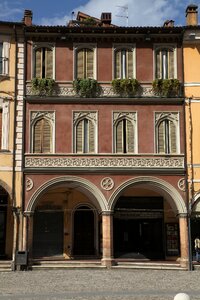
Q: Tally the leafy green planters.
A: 4